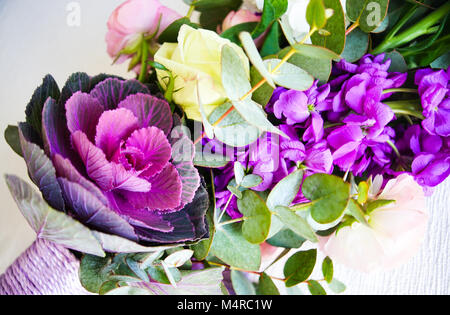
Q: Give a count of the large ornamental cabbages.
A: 1